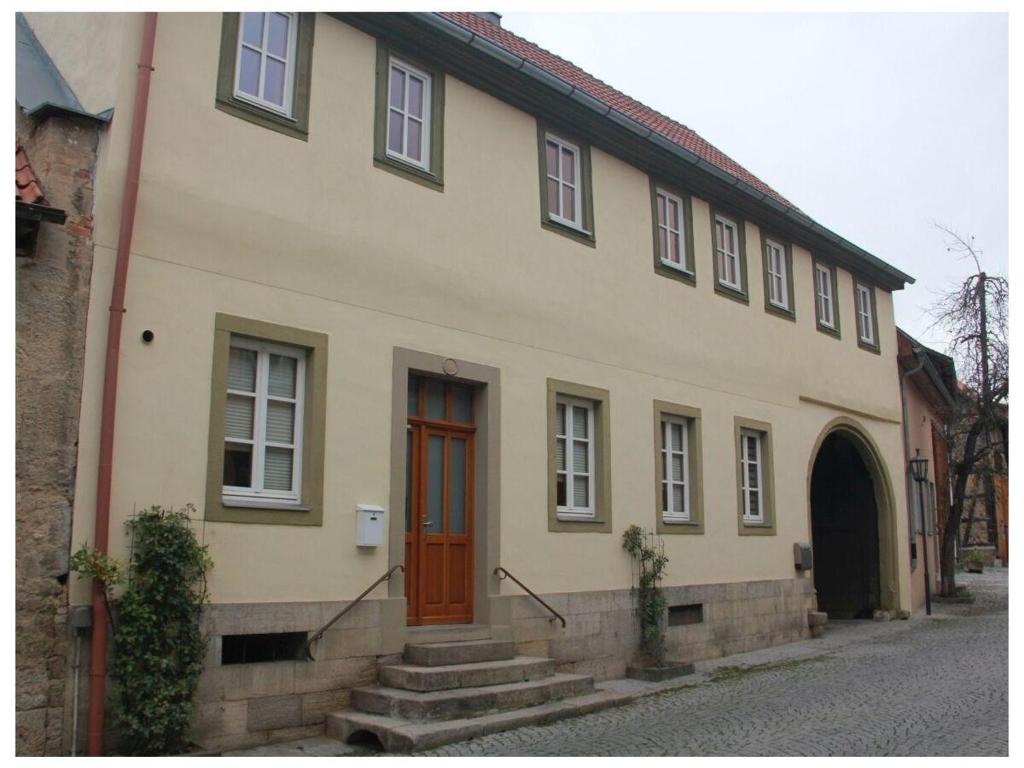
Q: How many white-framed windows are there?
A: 12